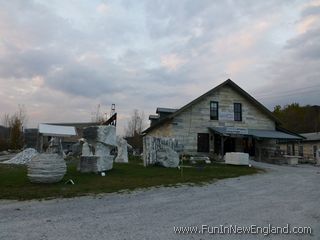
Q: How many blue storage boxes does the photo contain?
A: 0